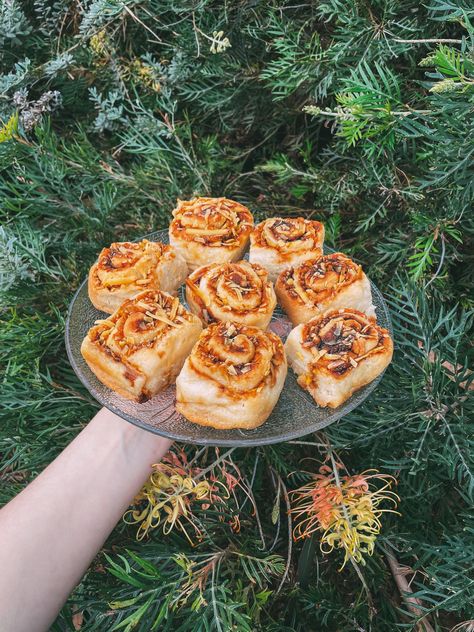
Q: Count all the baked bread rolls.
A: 8